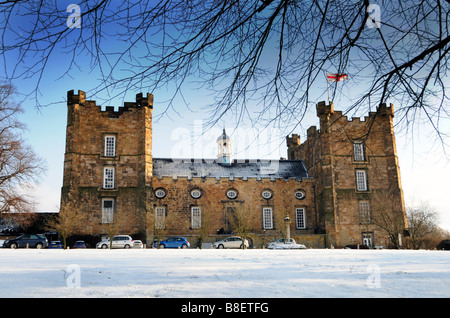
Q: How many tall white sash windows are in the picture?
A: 10